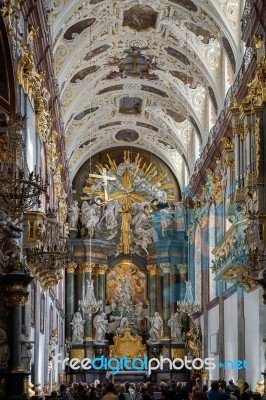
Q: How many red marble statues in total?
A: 0